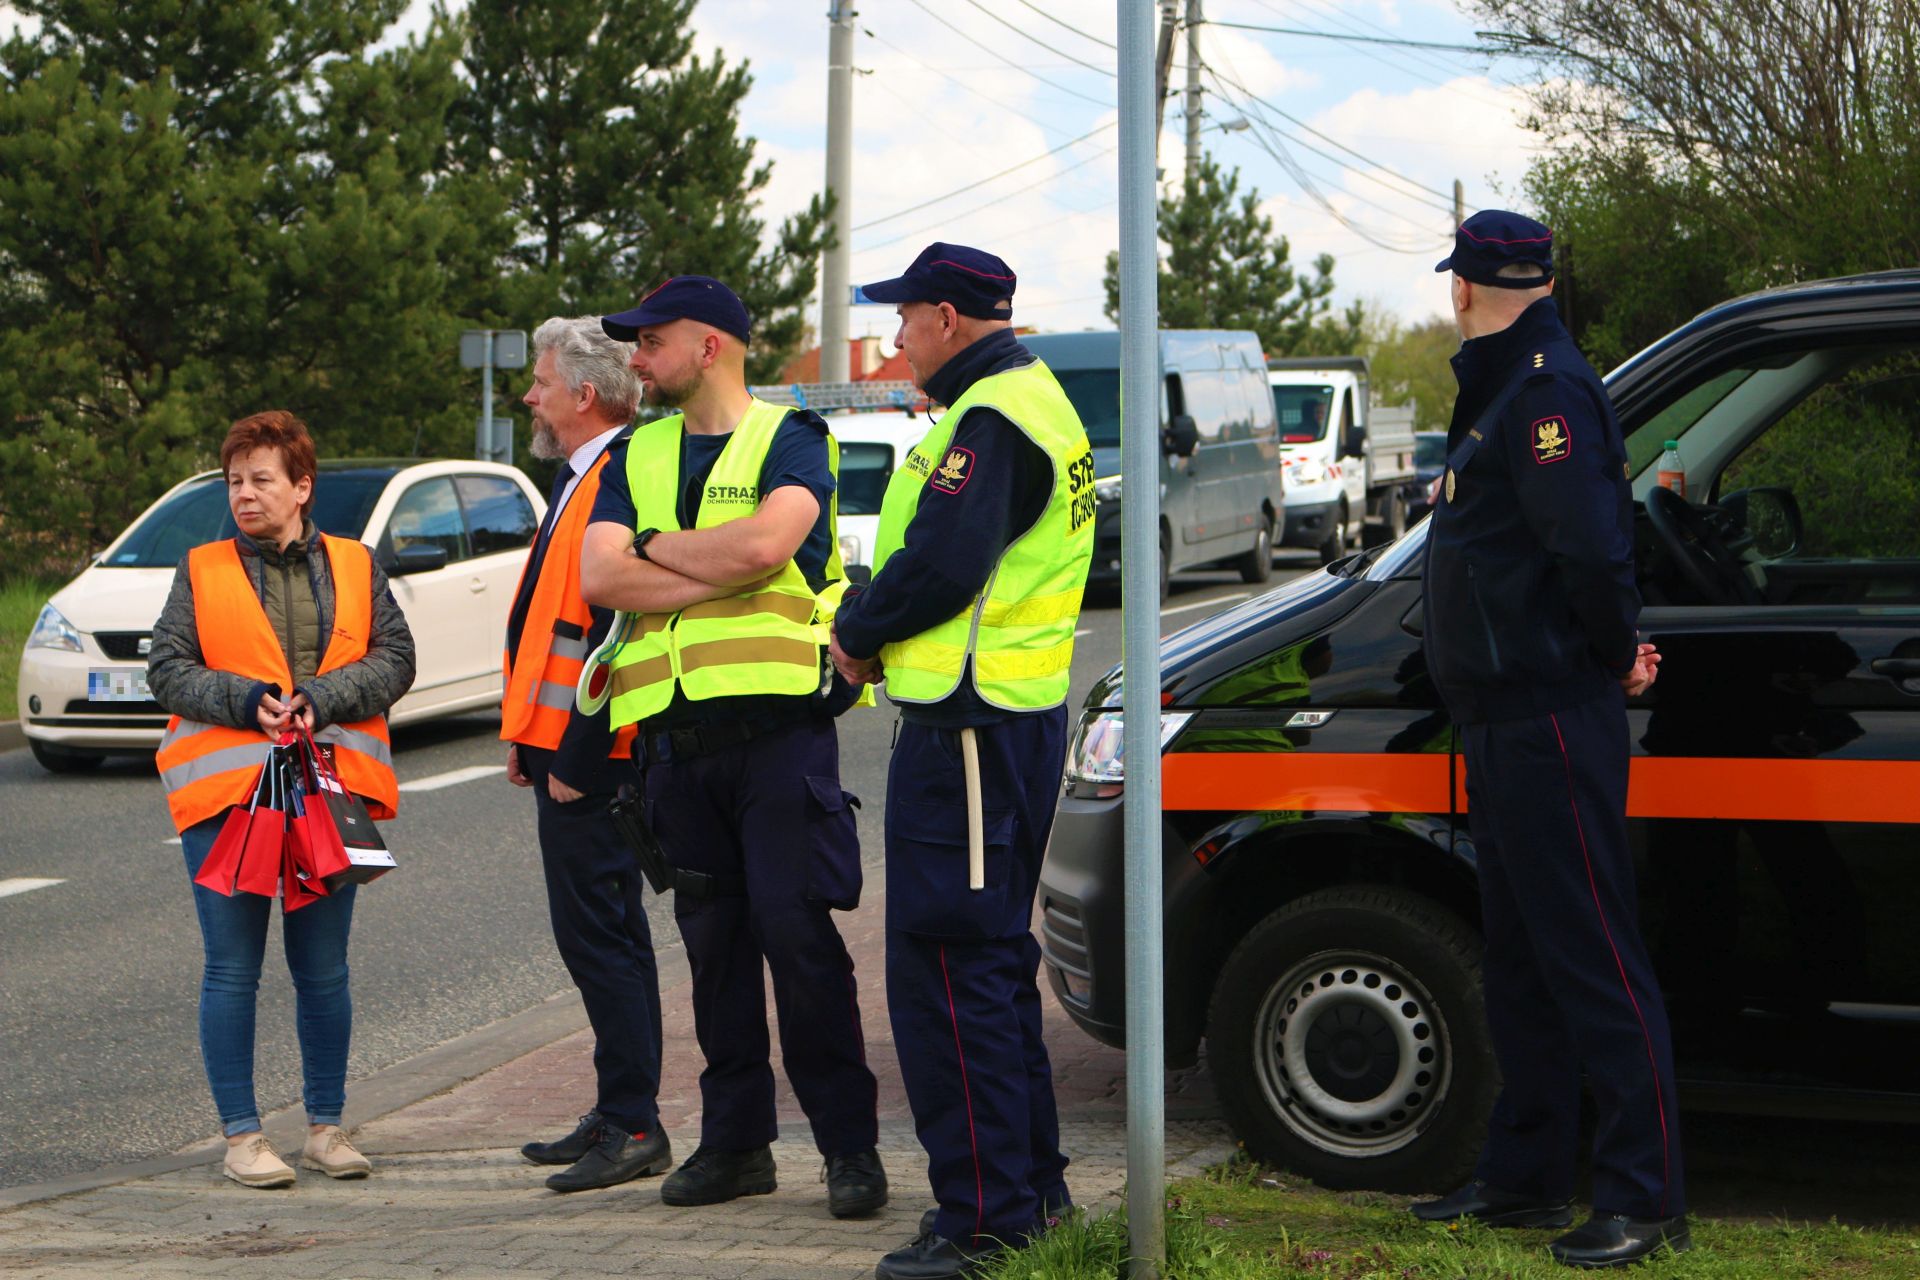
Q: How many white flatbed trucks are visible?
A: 1